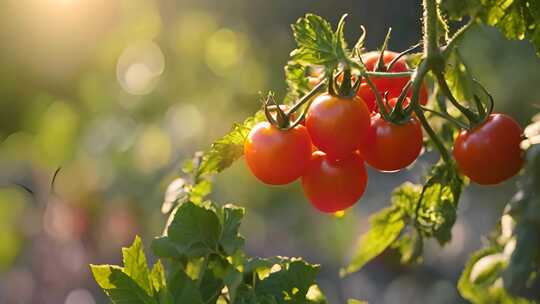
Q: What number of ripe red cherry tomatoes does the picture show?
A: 6